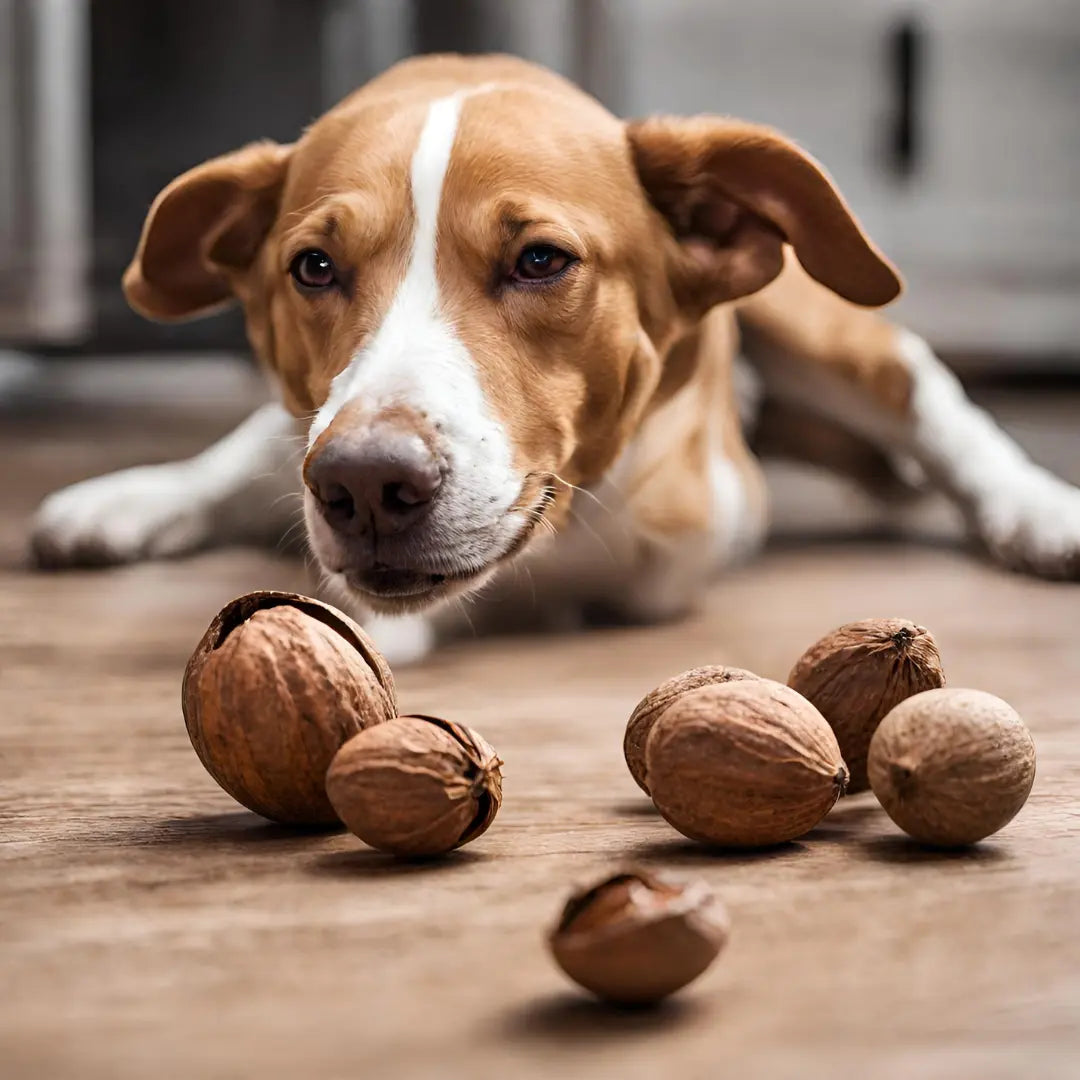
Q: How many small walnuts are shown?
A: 6